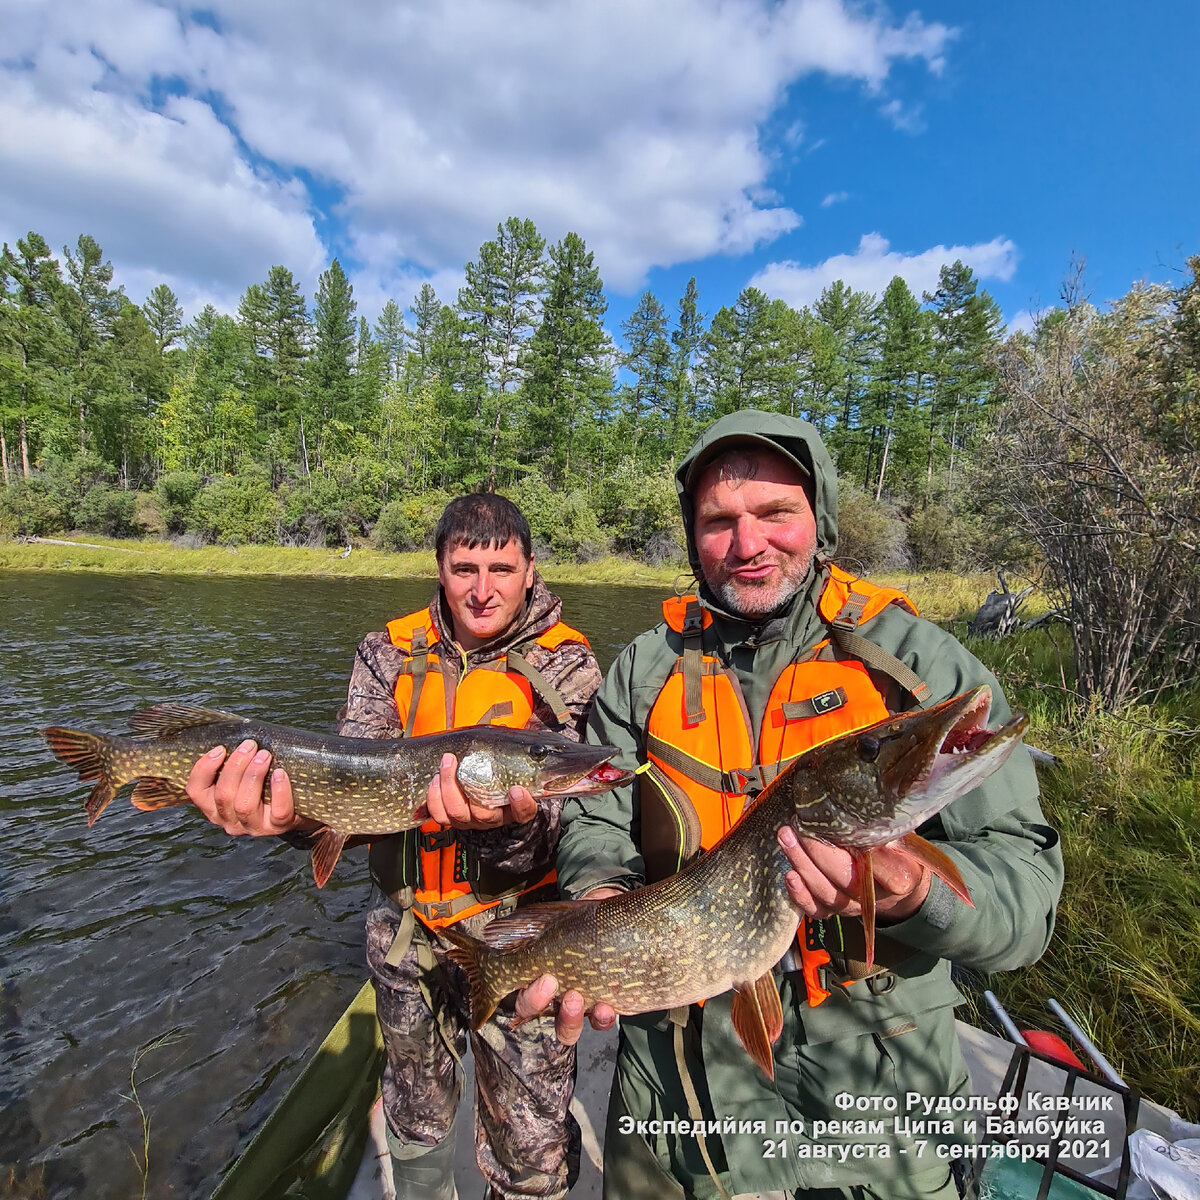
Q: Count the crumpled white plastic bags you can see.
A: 1